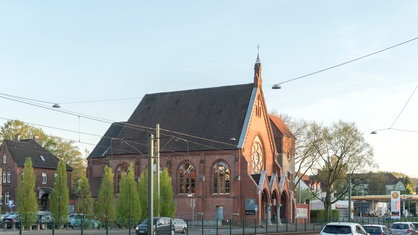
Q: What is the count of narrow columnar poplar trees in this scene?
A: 7